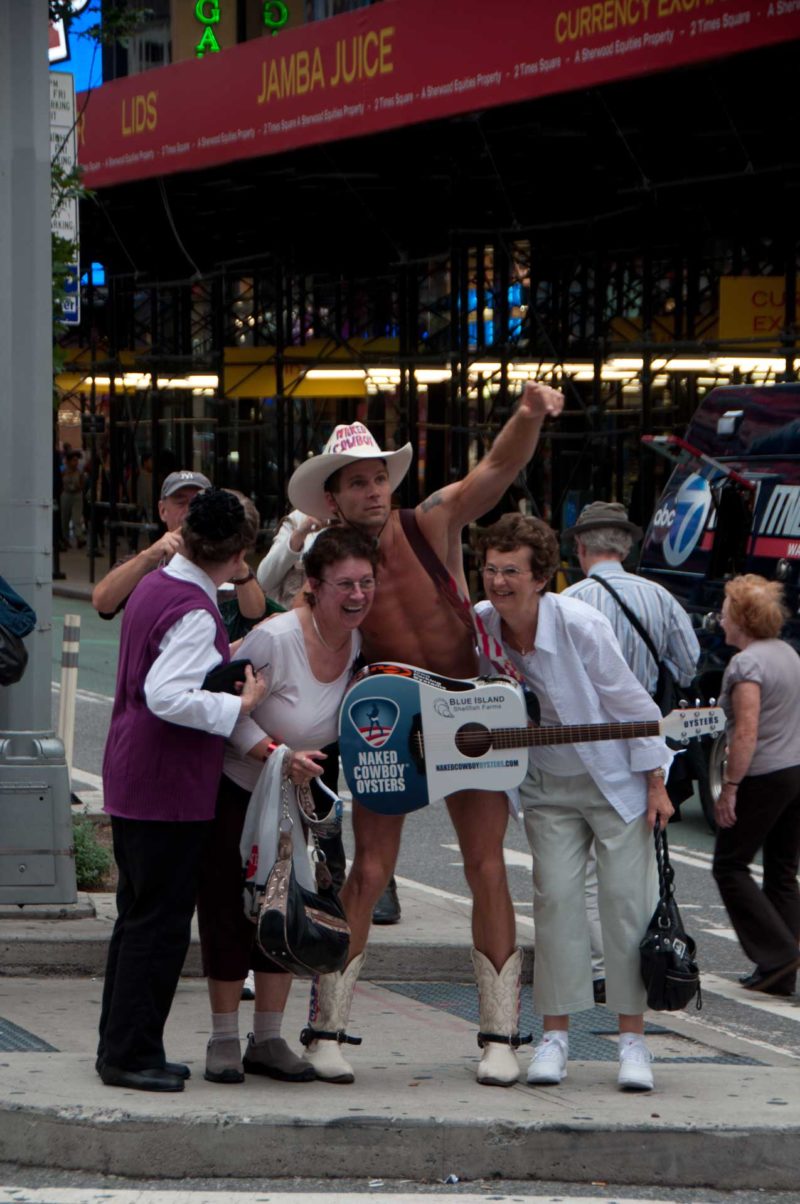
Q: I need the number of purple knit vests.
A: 1